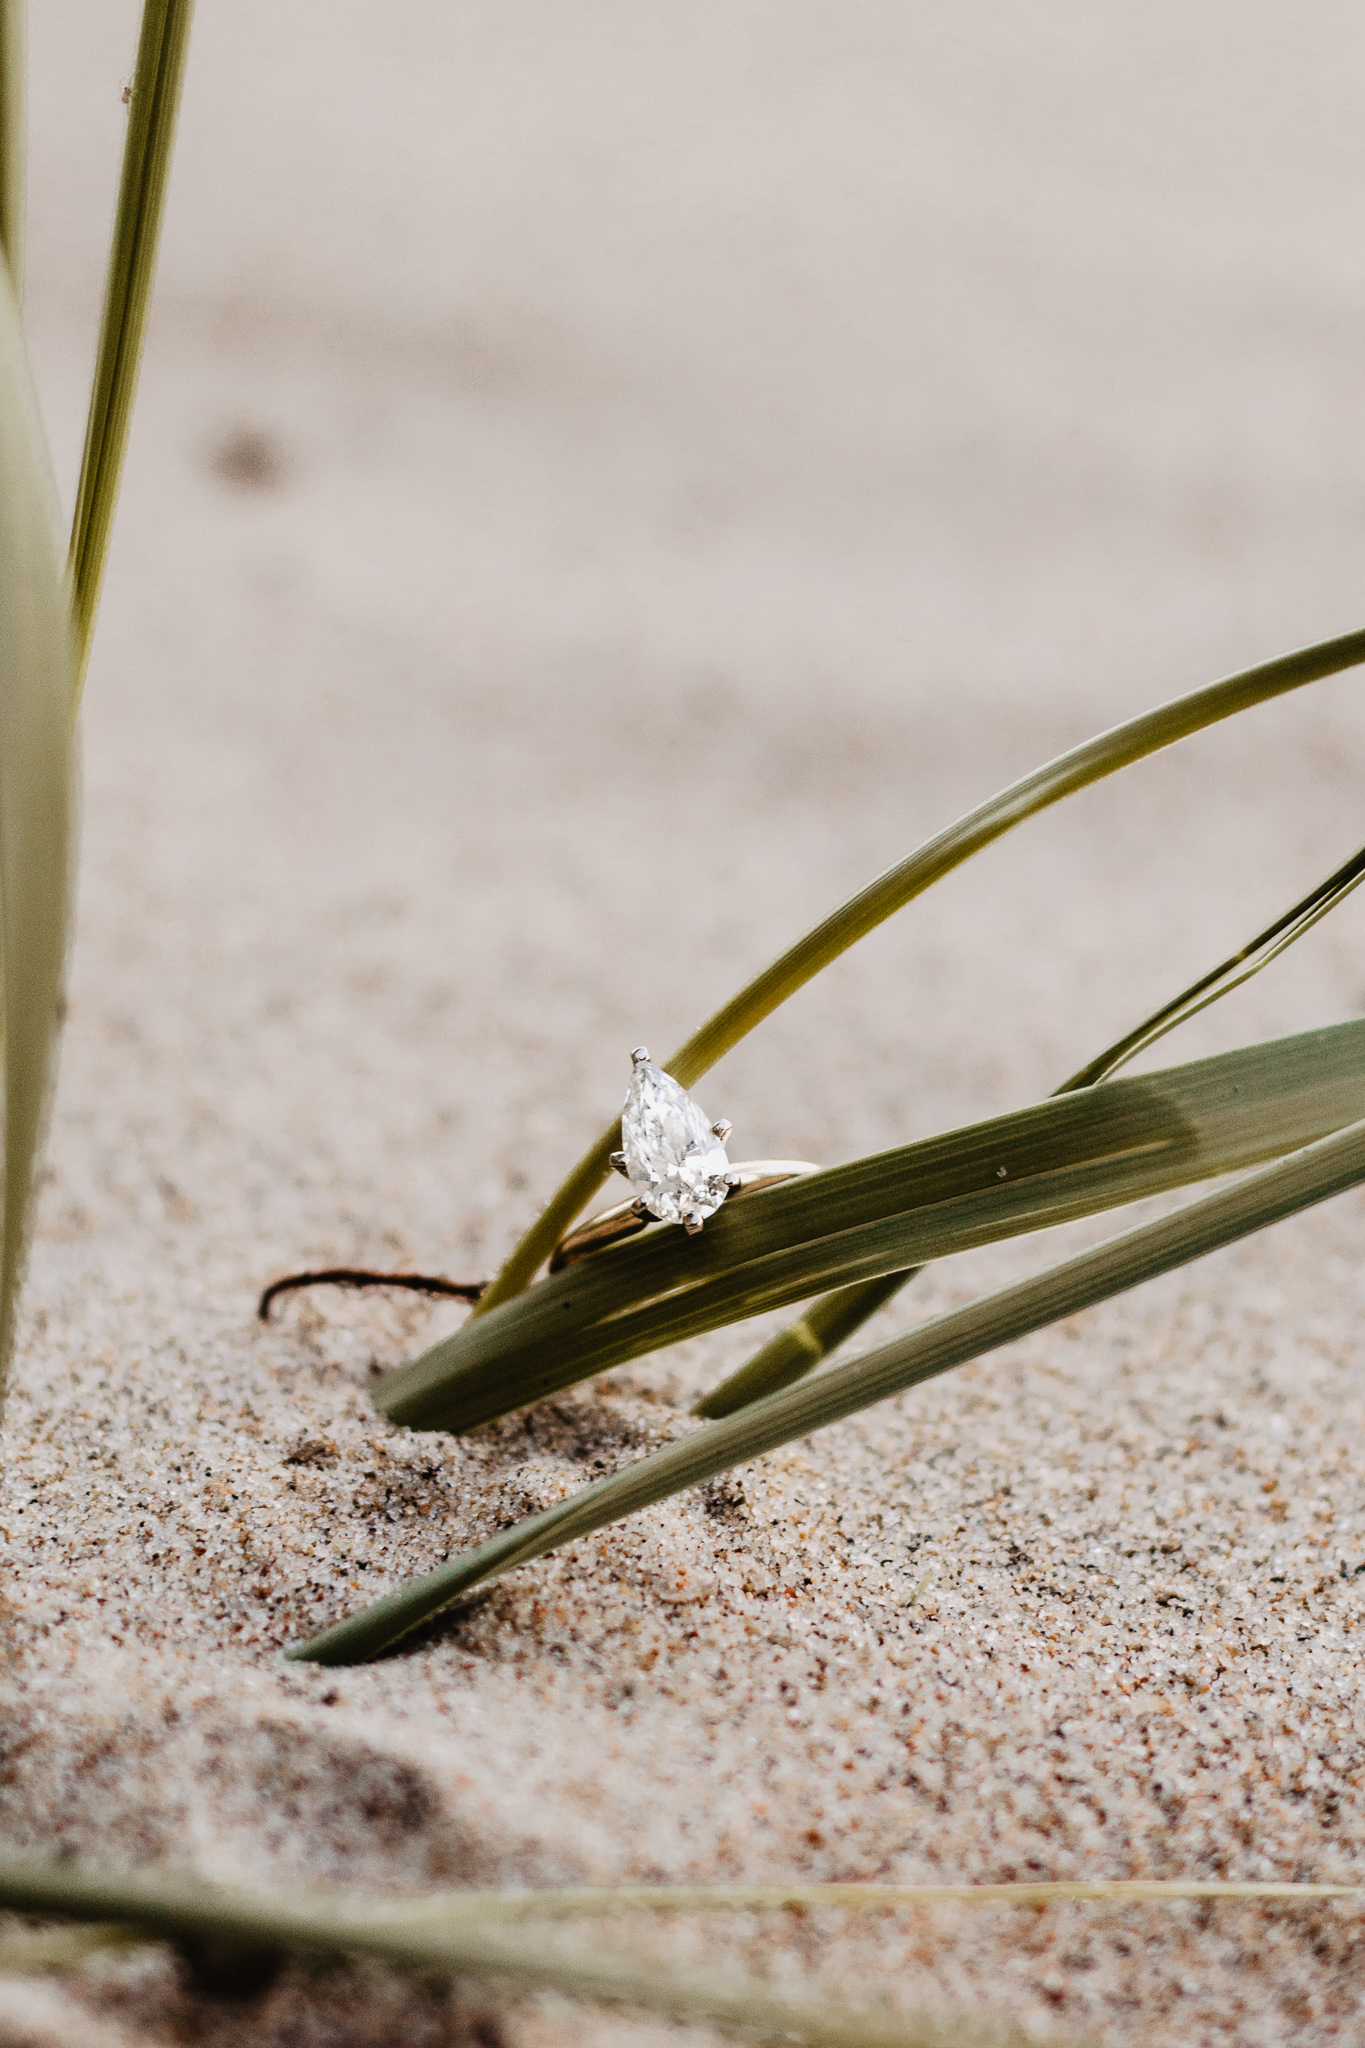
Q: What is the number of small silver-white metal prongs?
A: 6